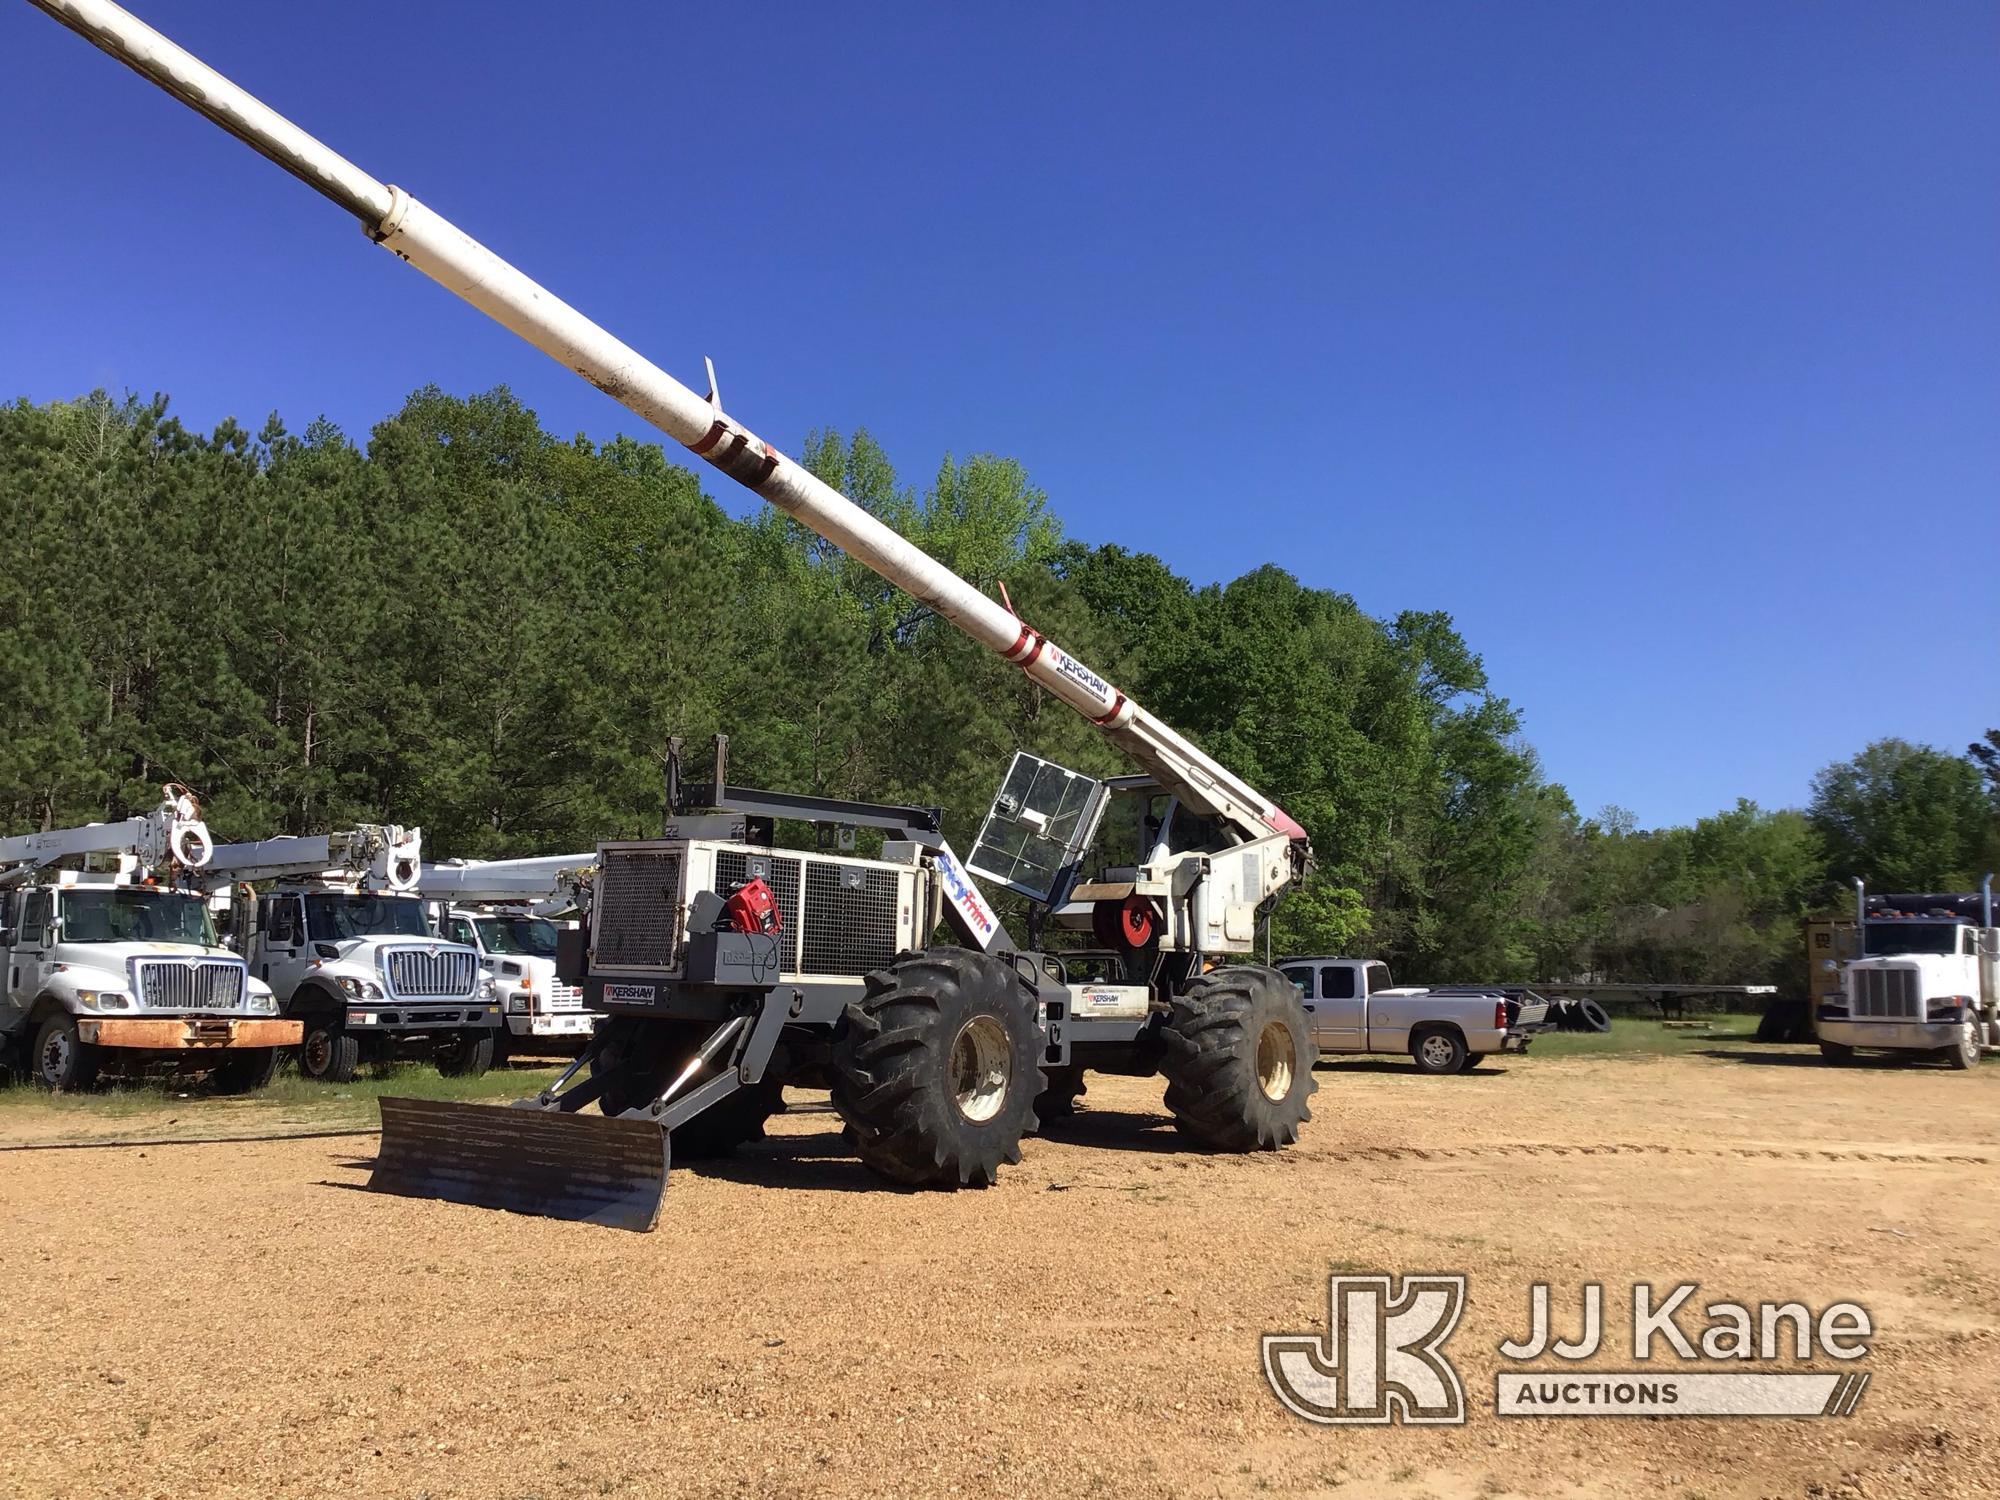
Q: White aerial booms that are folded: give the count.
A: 3